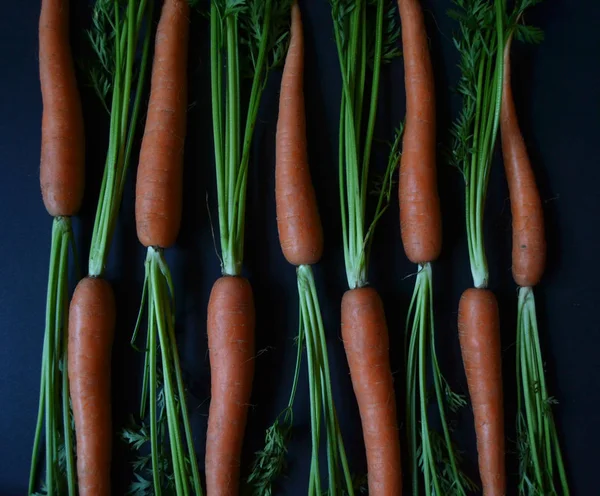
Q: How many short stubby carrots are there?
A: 0